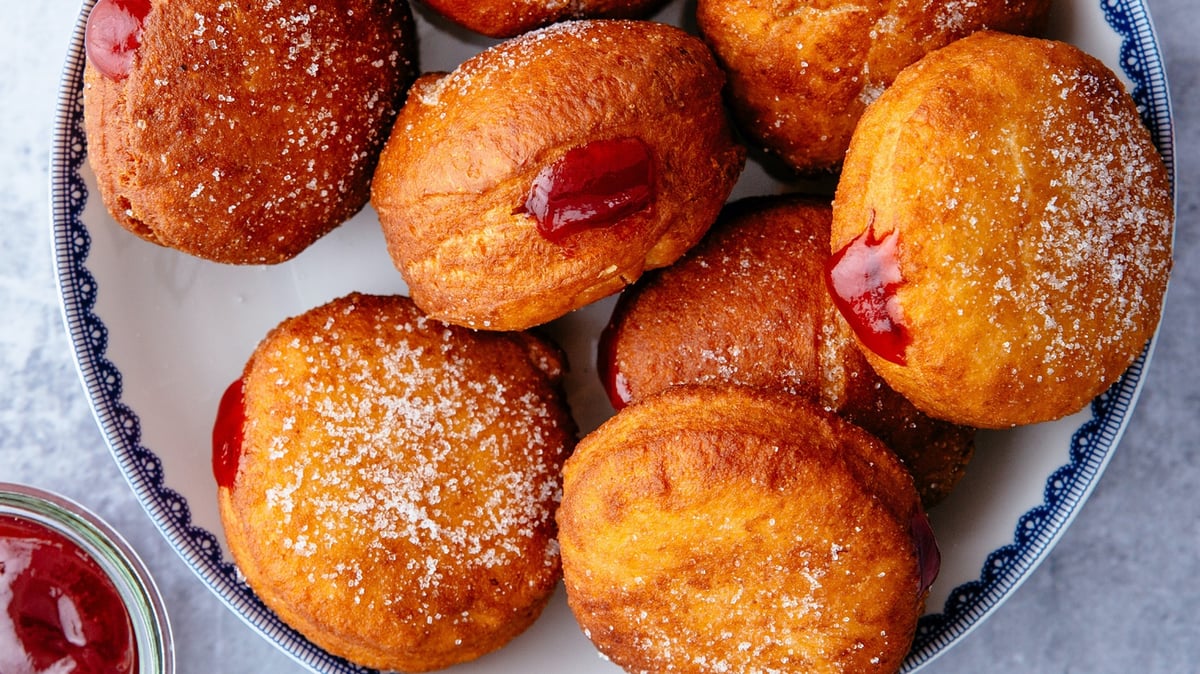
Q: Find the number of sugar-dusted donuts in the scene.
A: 8